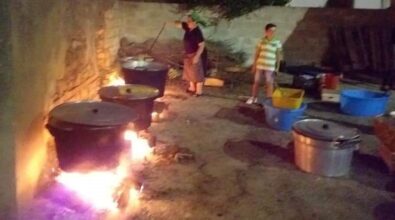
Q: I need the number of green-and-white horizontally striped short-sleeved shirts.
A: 1